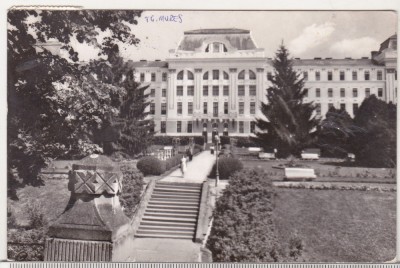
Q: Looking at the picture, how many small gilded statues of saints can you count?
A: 0